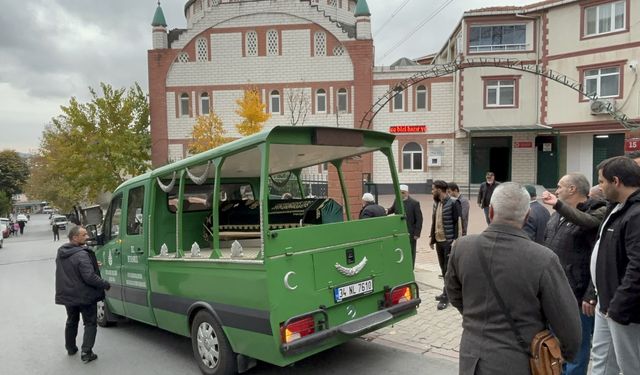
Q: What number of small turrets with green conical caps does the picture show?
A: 2